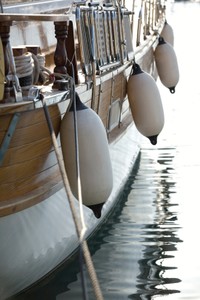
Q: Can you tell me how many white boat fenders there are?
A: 4